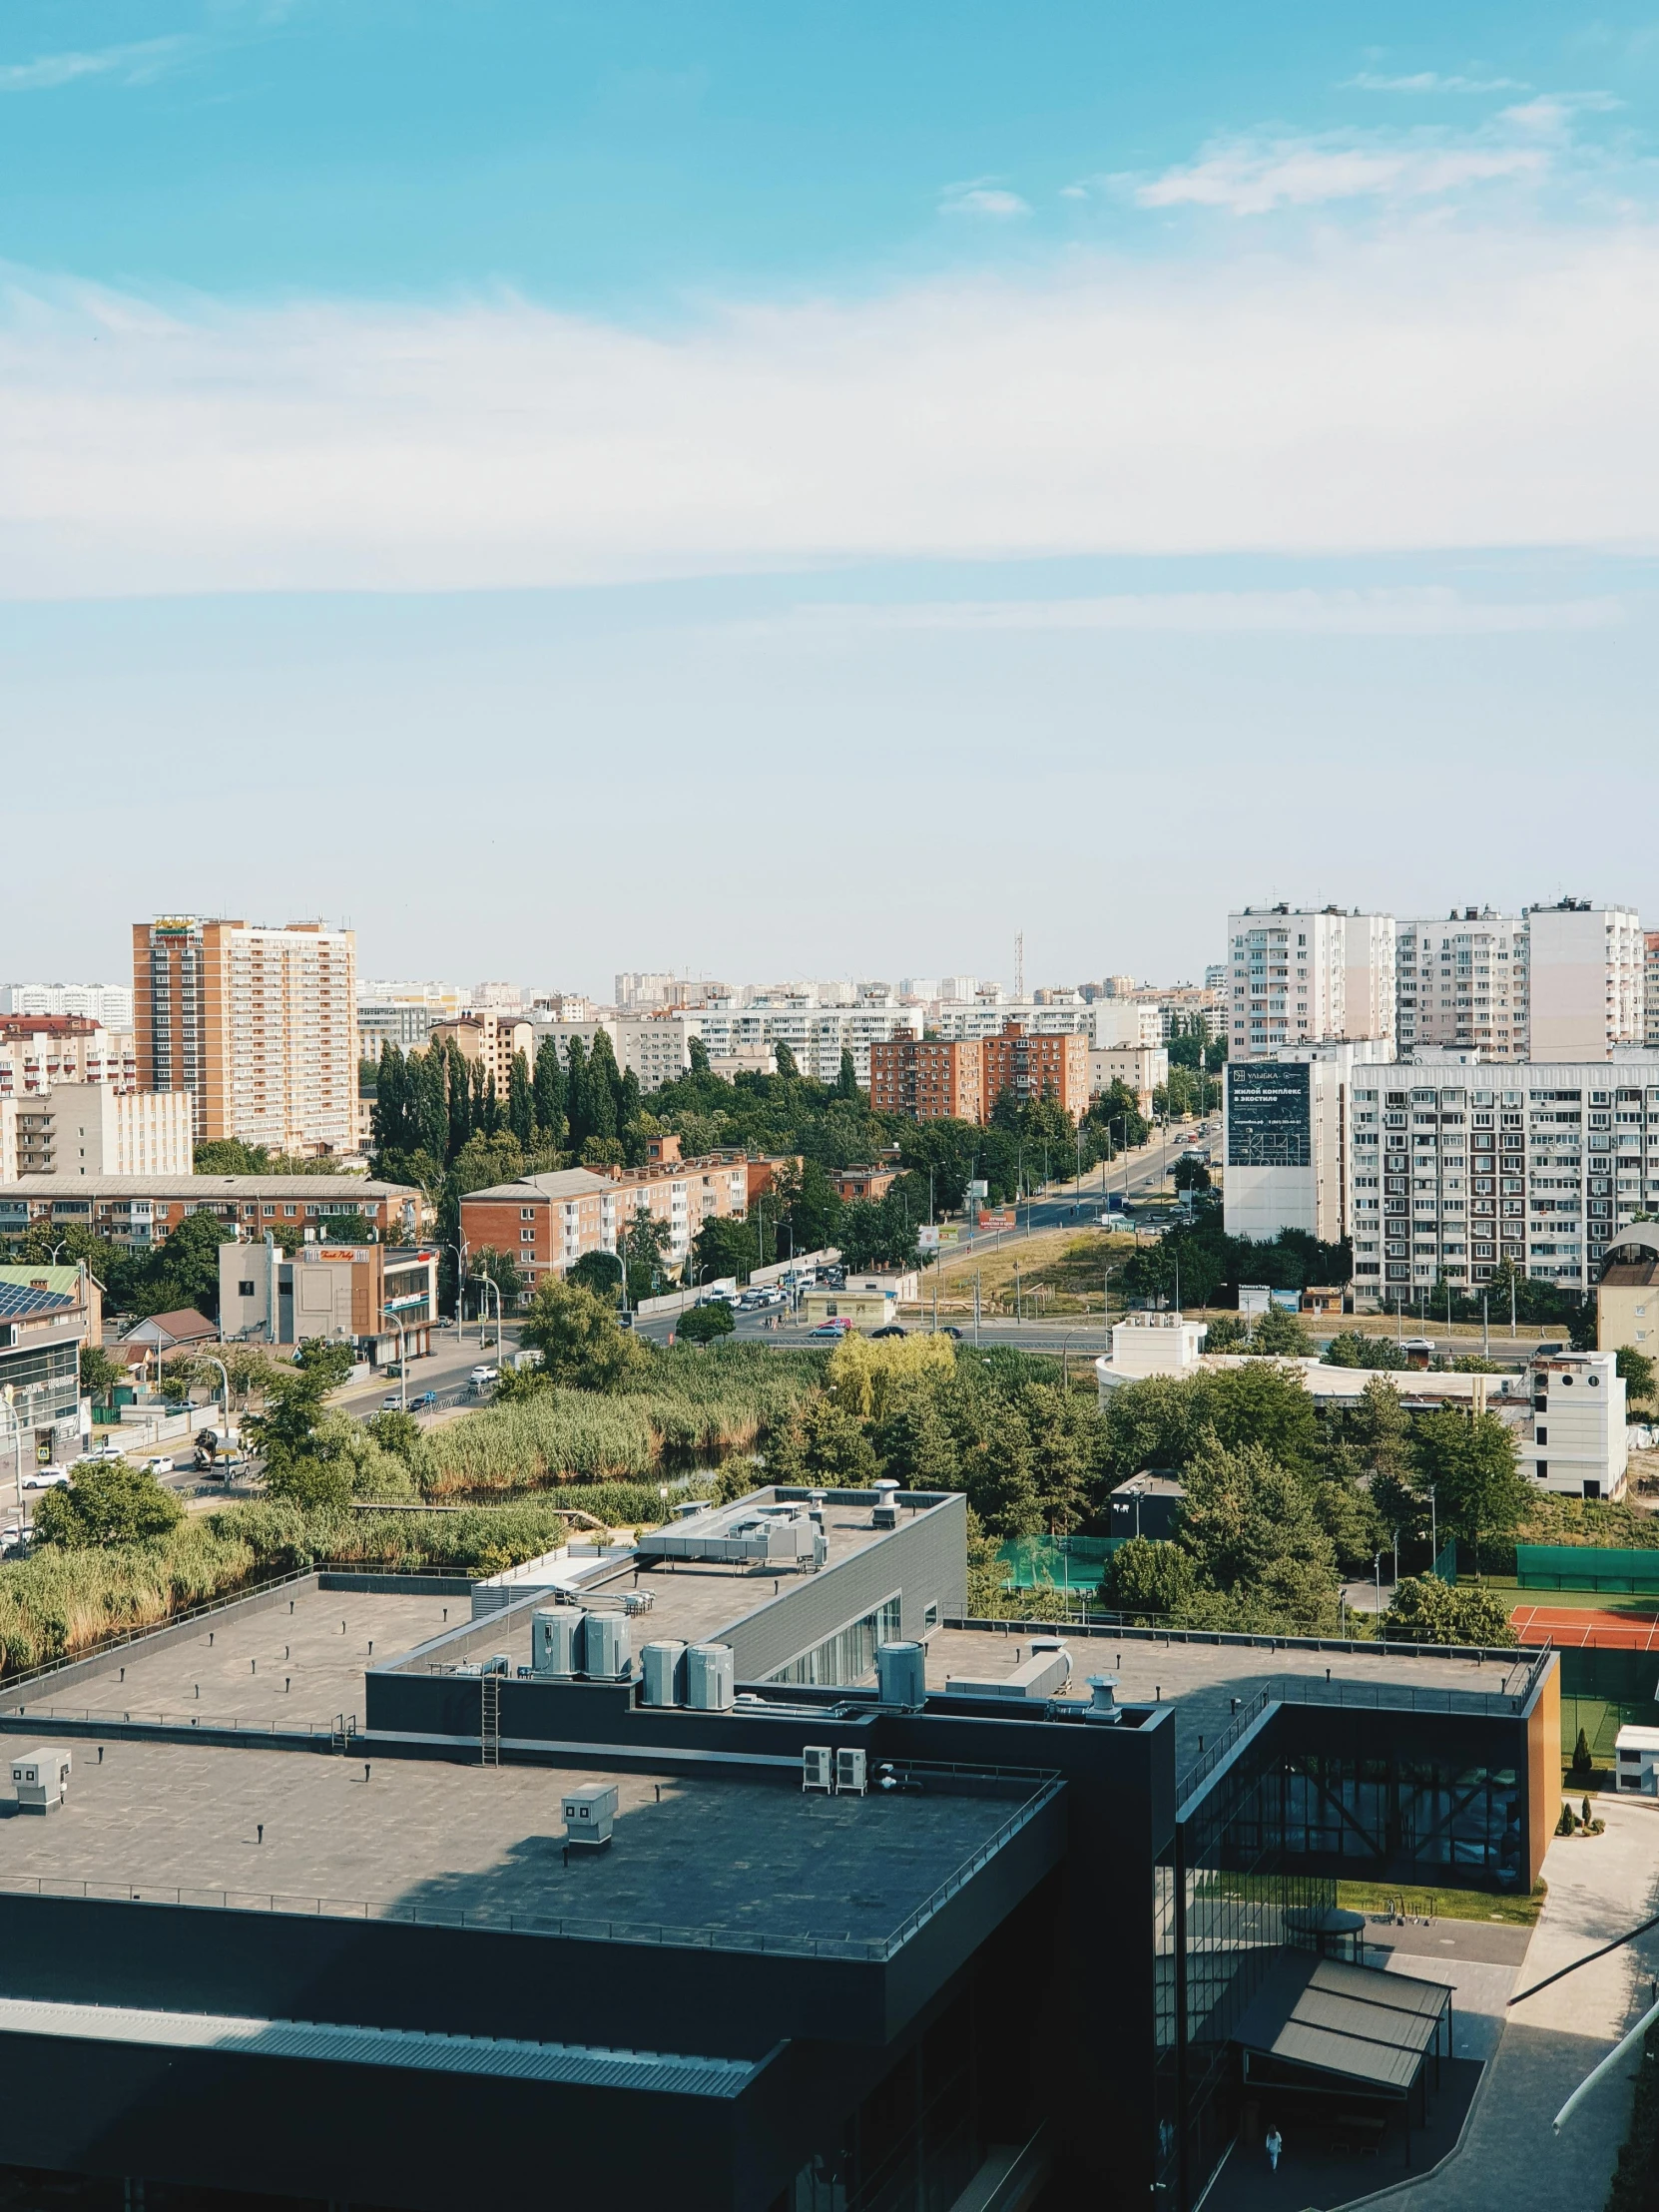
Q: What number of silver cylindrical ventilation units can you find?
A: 5